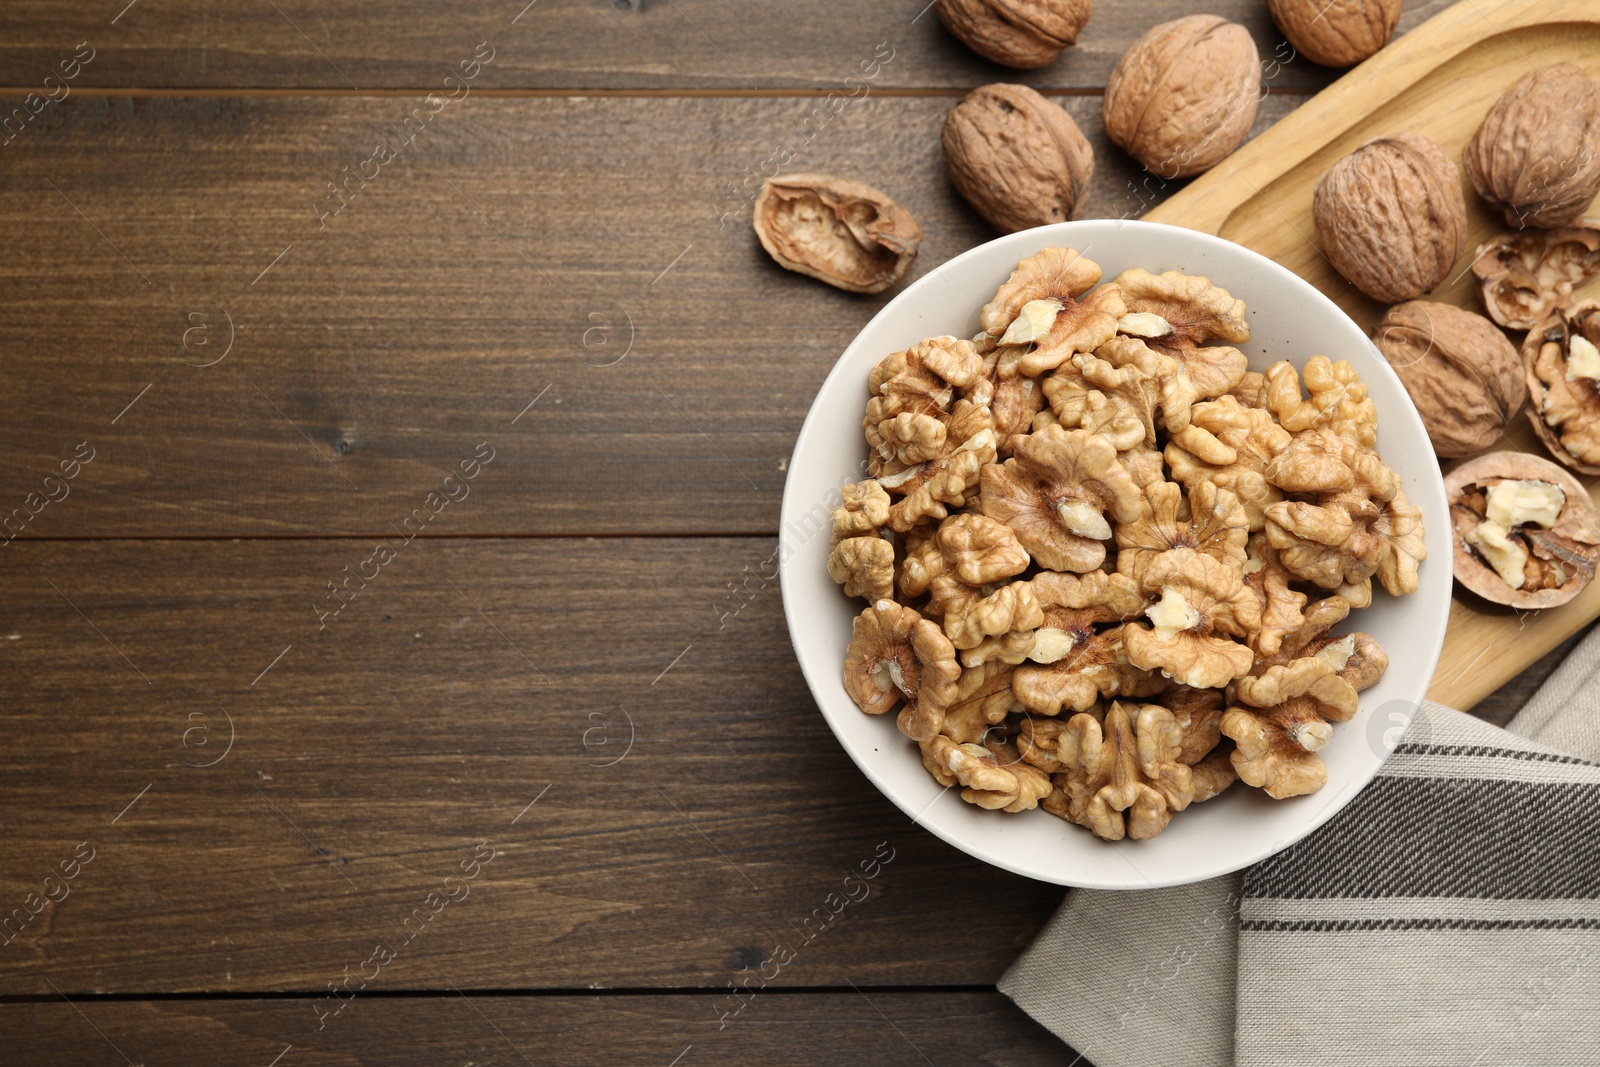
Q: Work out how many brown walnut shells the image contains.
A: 11